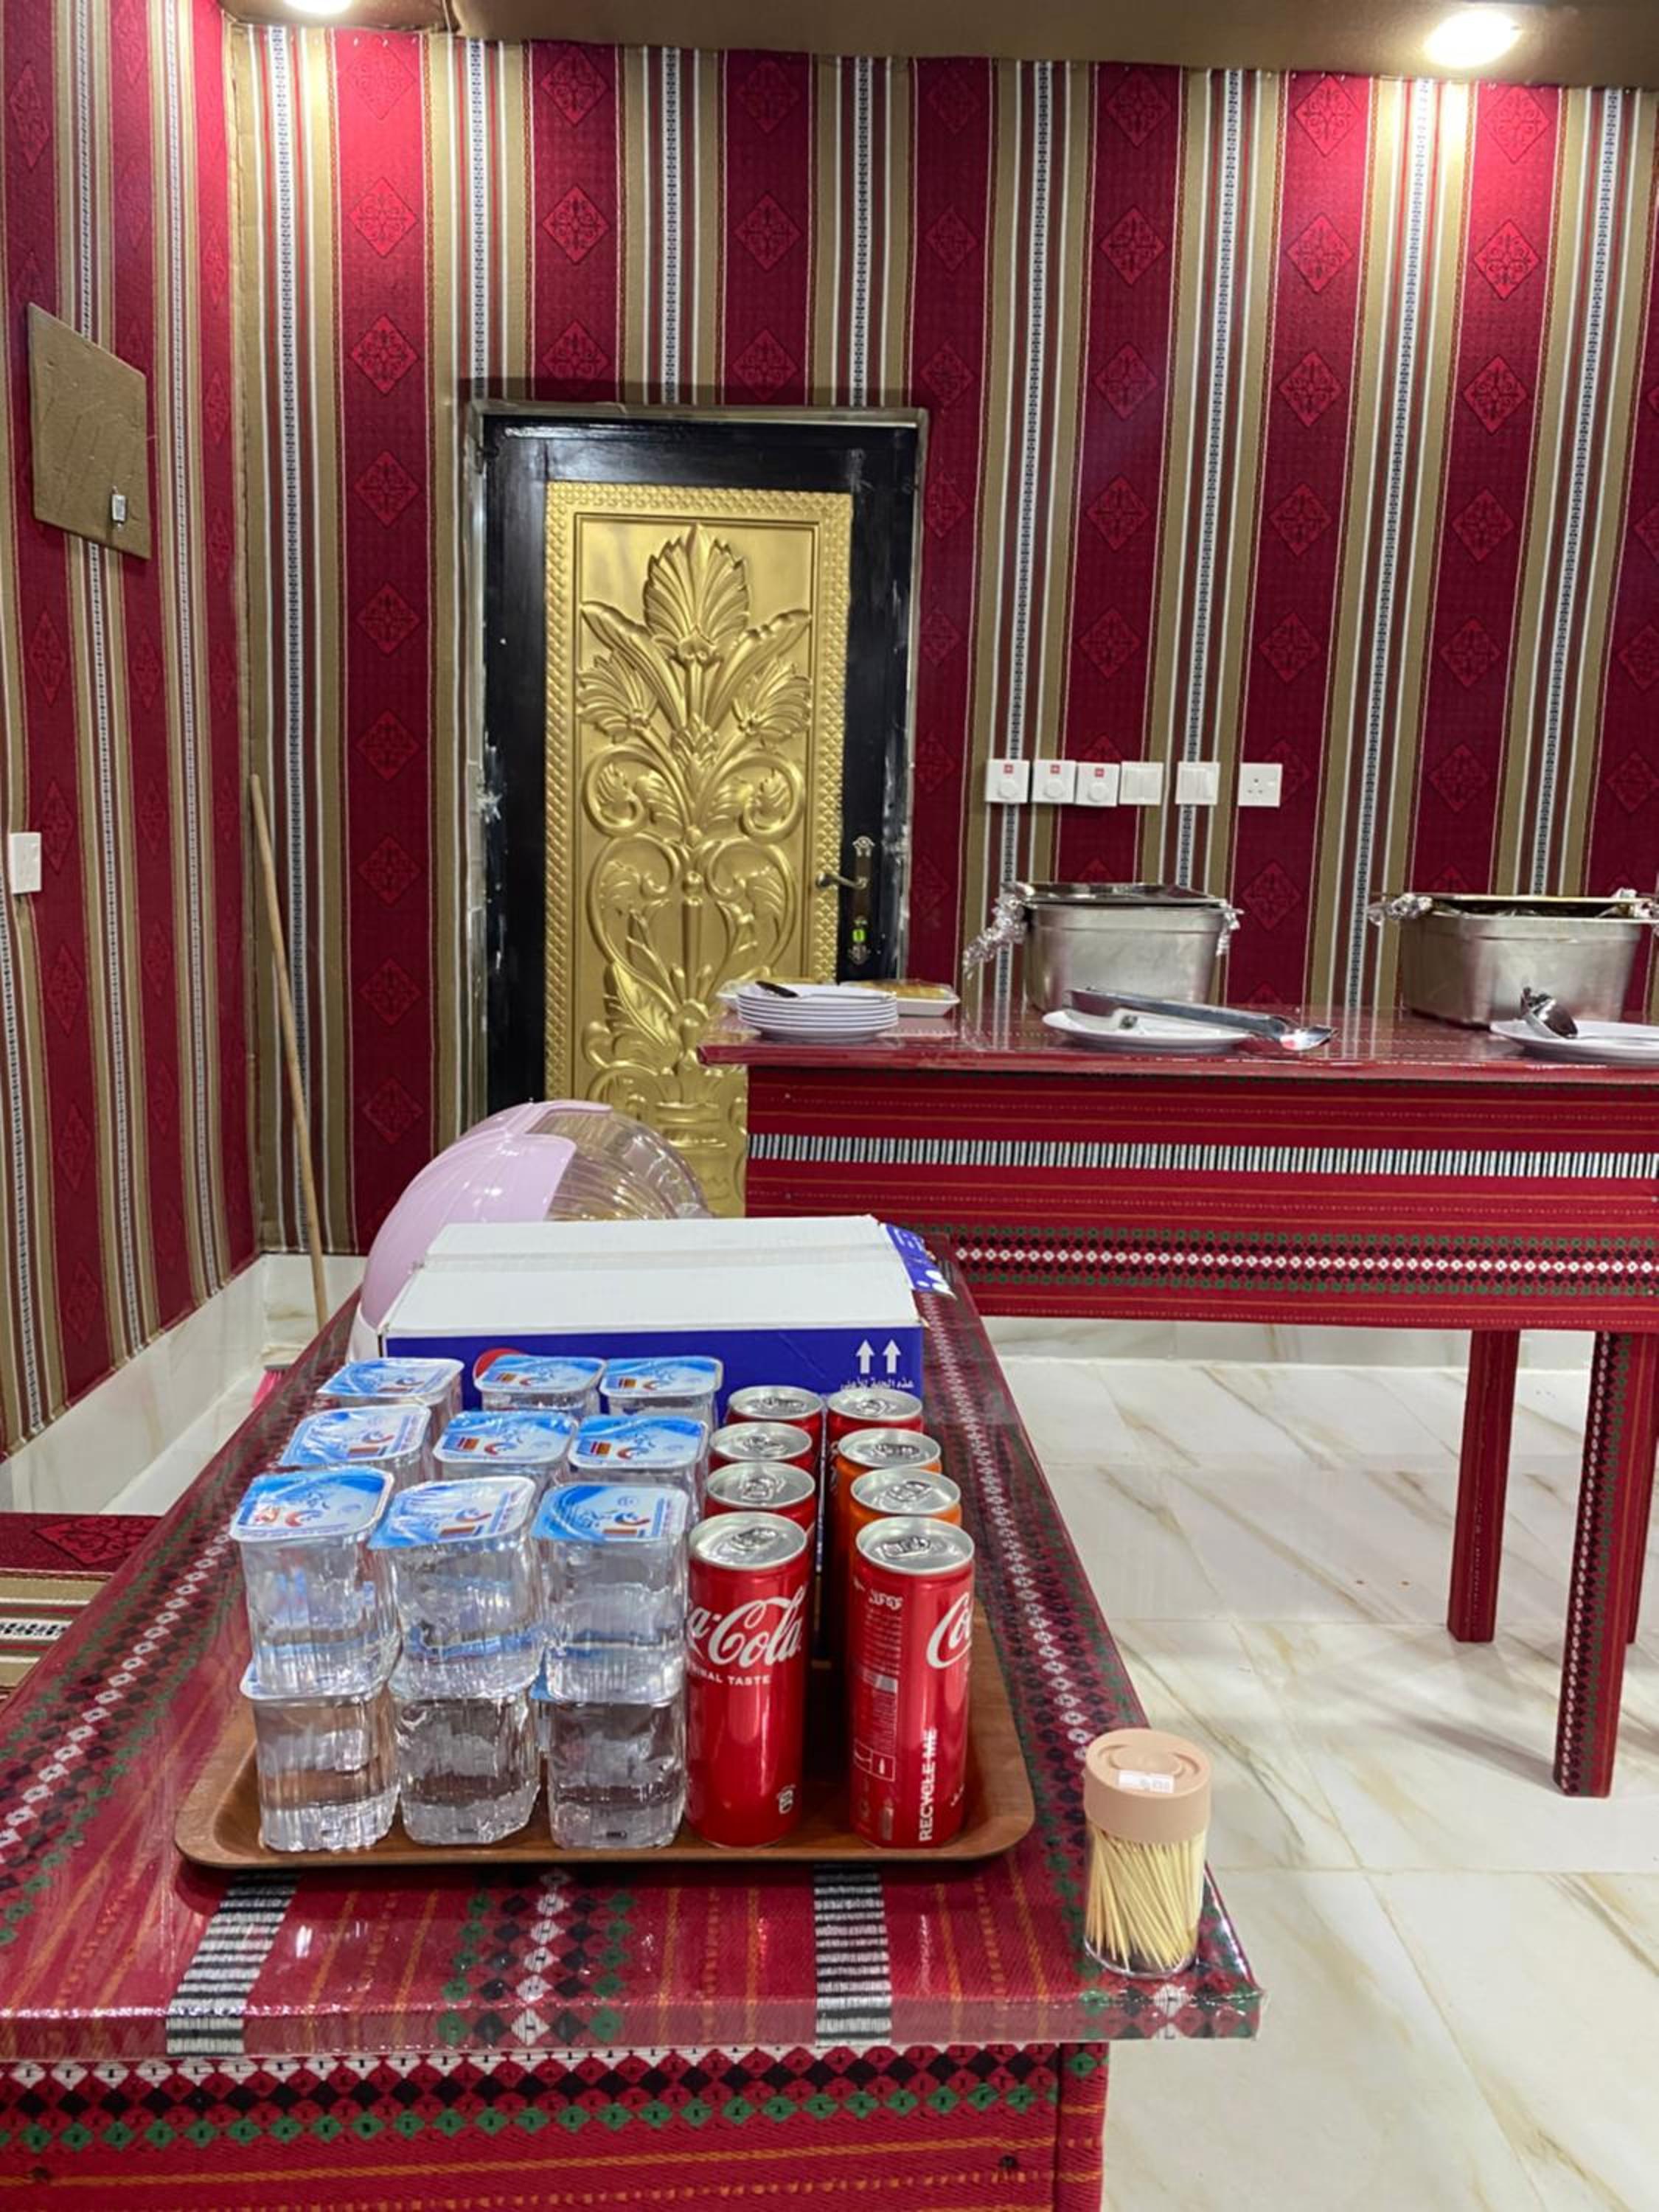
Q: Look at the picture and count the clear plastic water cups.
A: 12